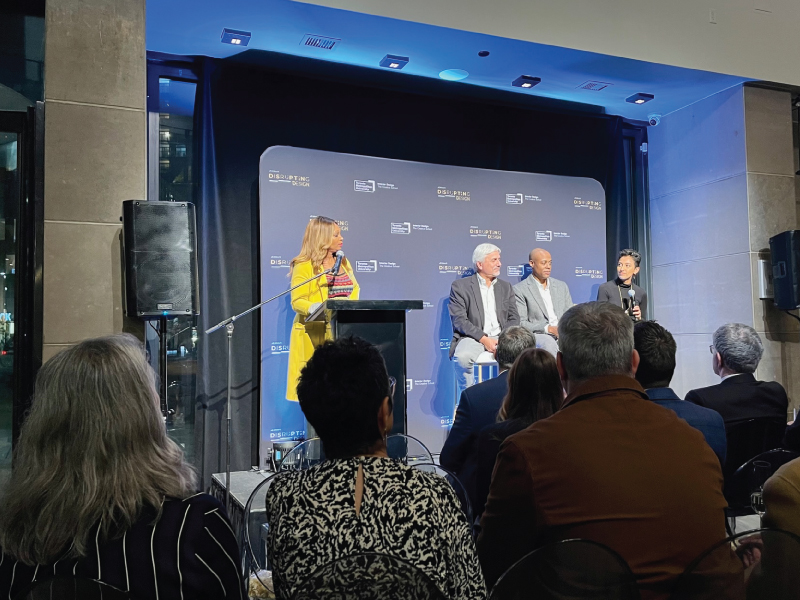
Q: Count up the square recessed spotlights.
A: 4